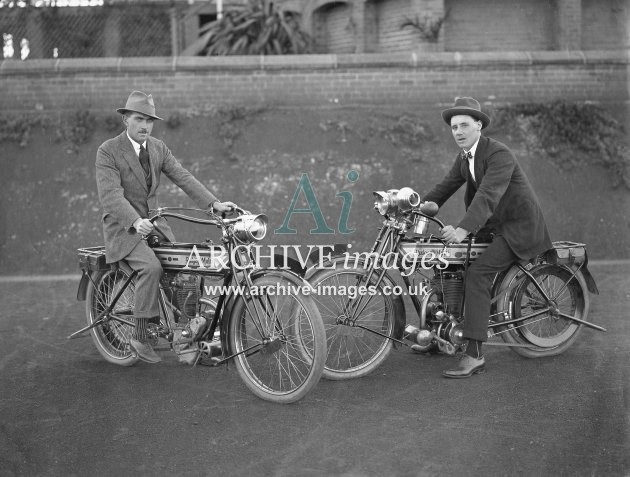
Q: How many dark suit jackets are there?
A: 1